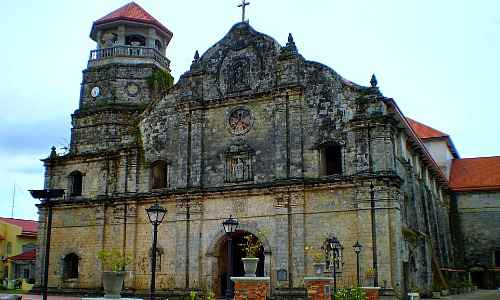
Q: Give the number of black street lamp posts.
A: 5